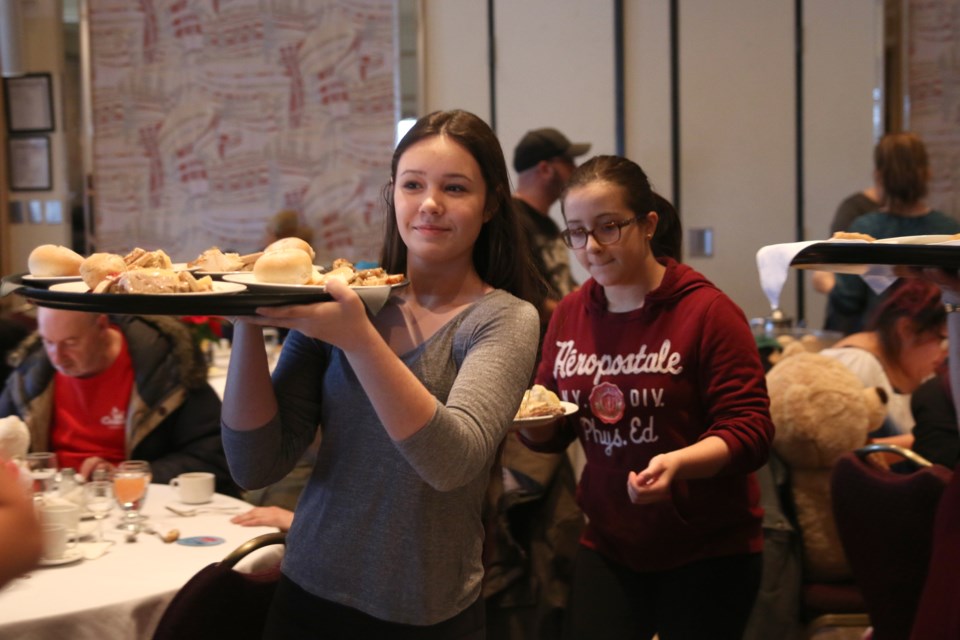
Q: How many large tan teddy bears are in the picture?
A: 1